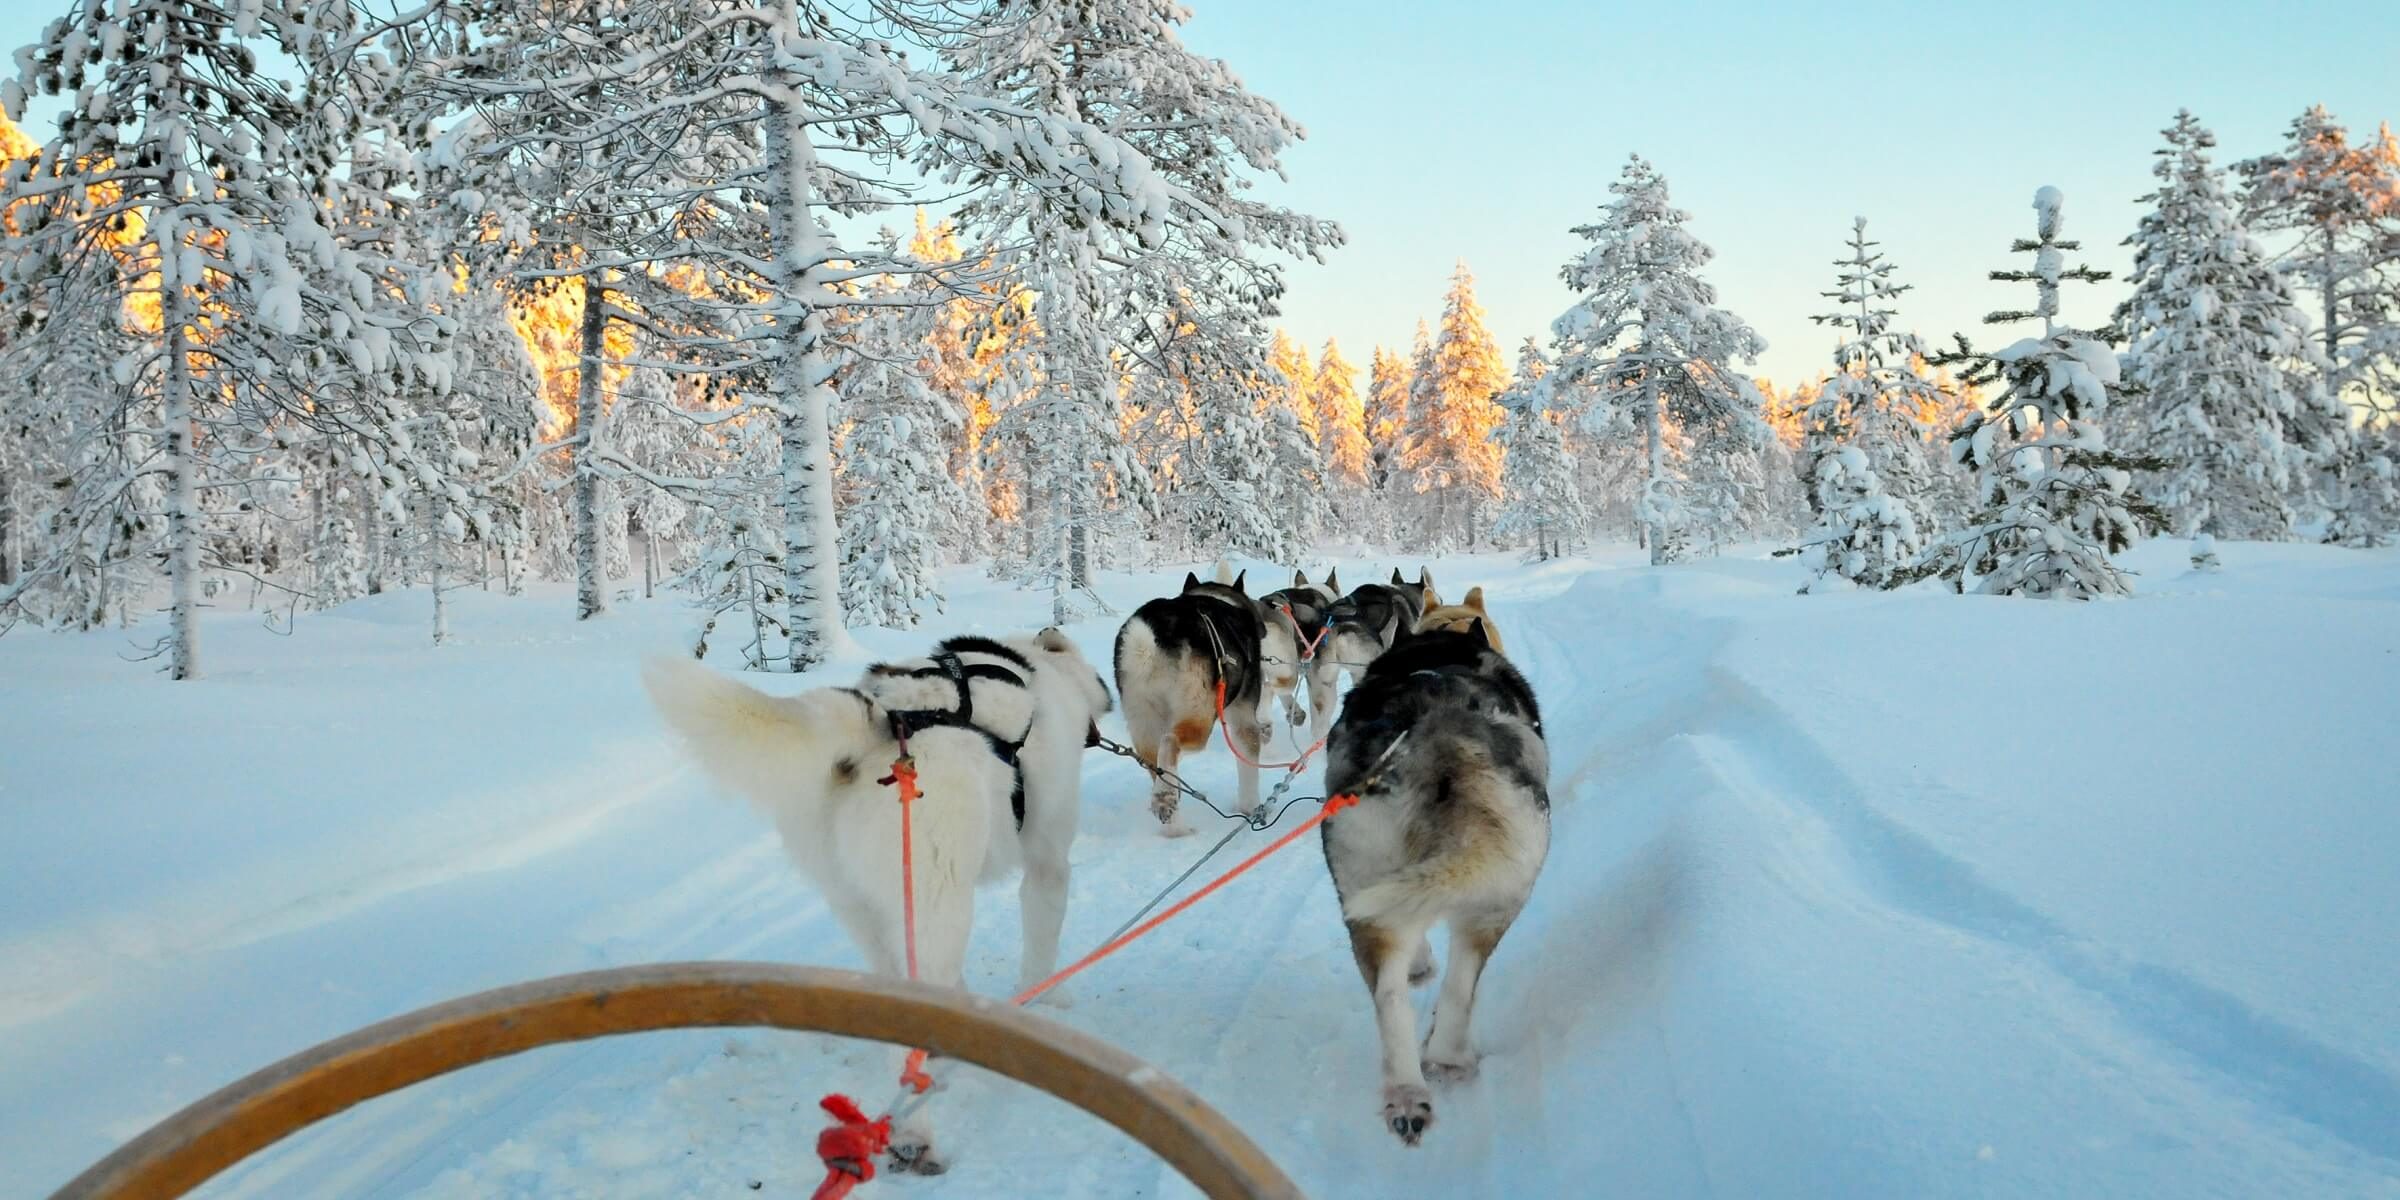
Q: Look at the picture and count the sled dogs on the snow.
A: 6